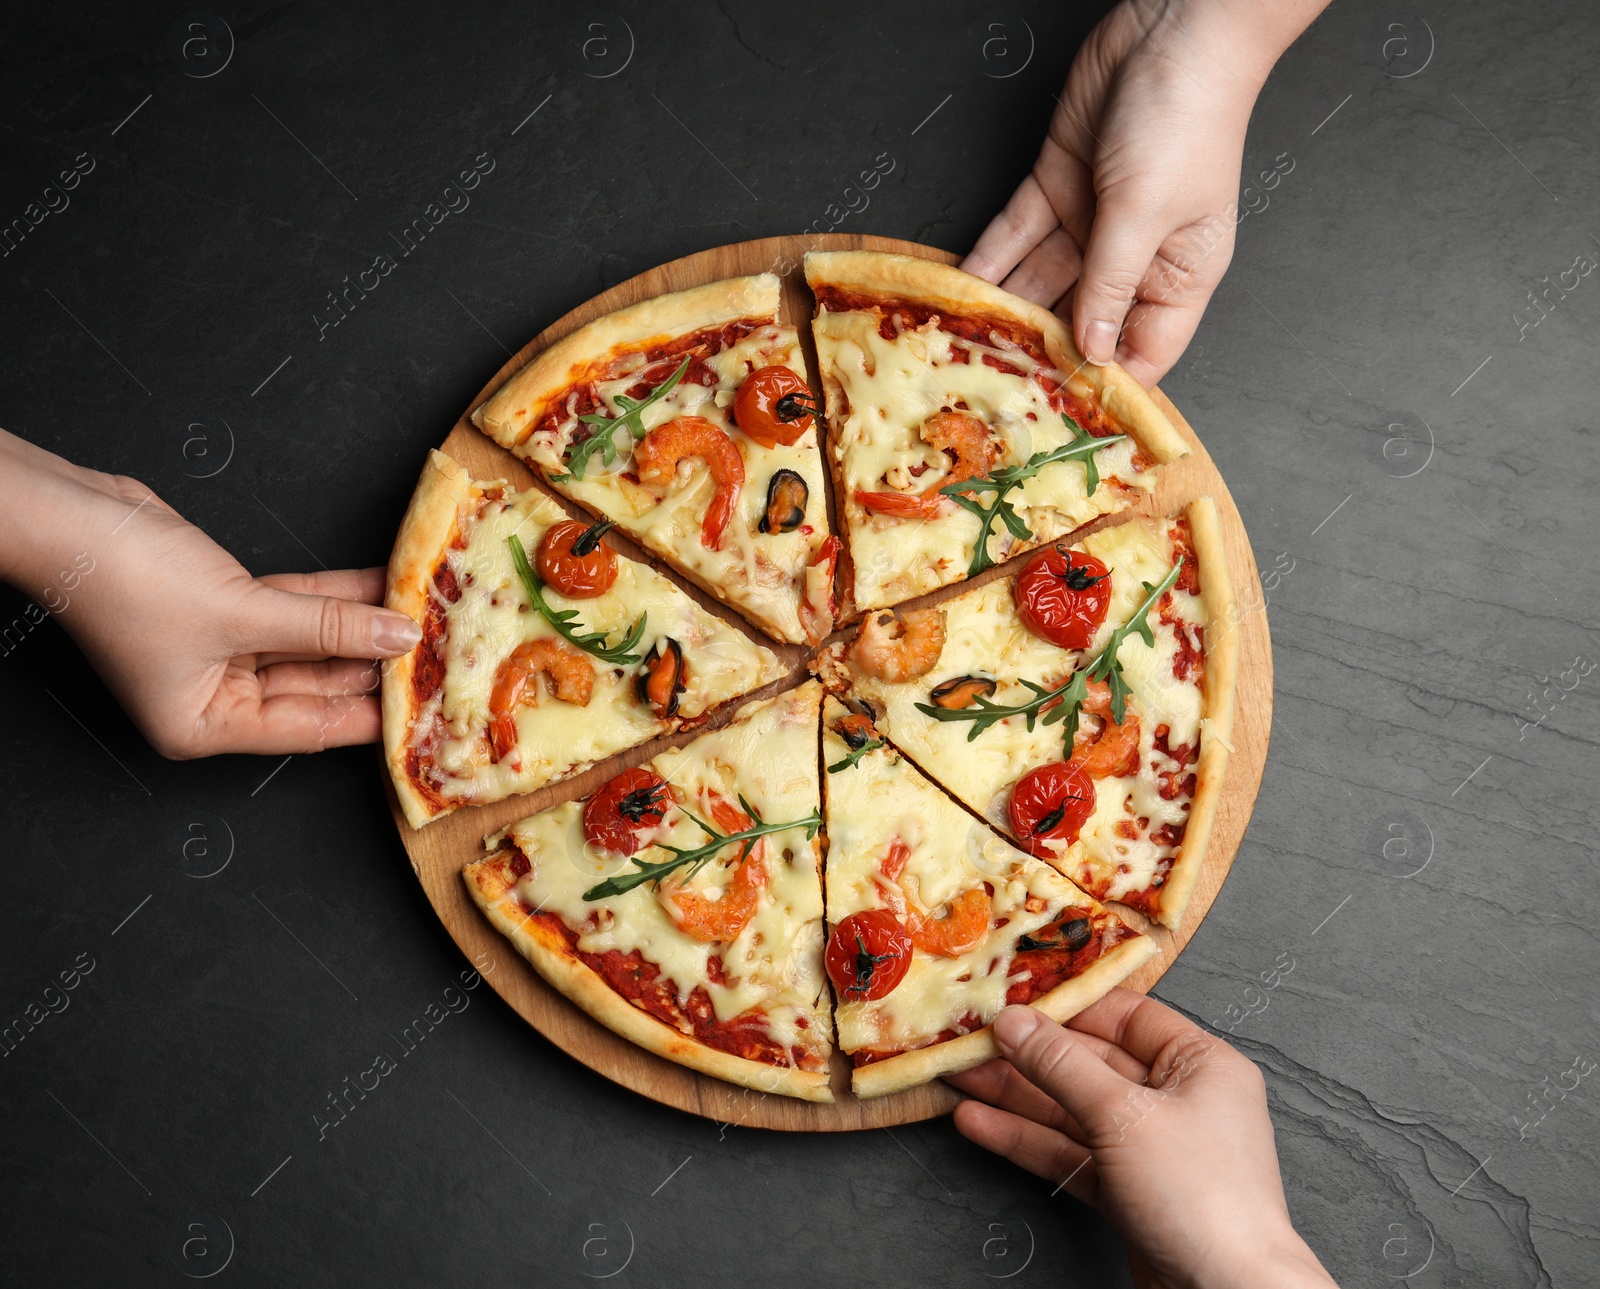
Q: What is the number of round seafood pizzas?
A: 1